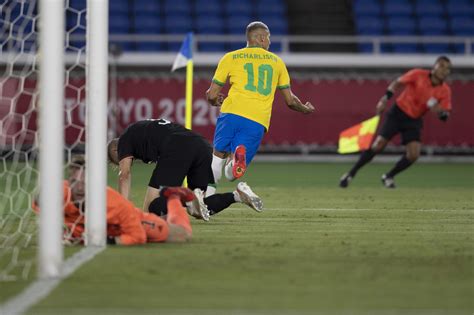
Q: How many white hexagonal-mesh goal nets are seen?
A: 1